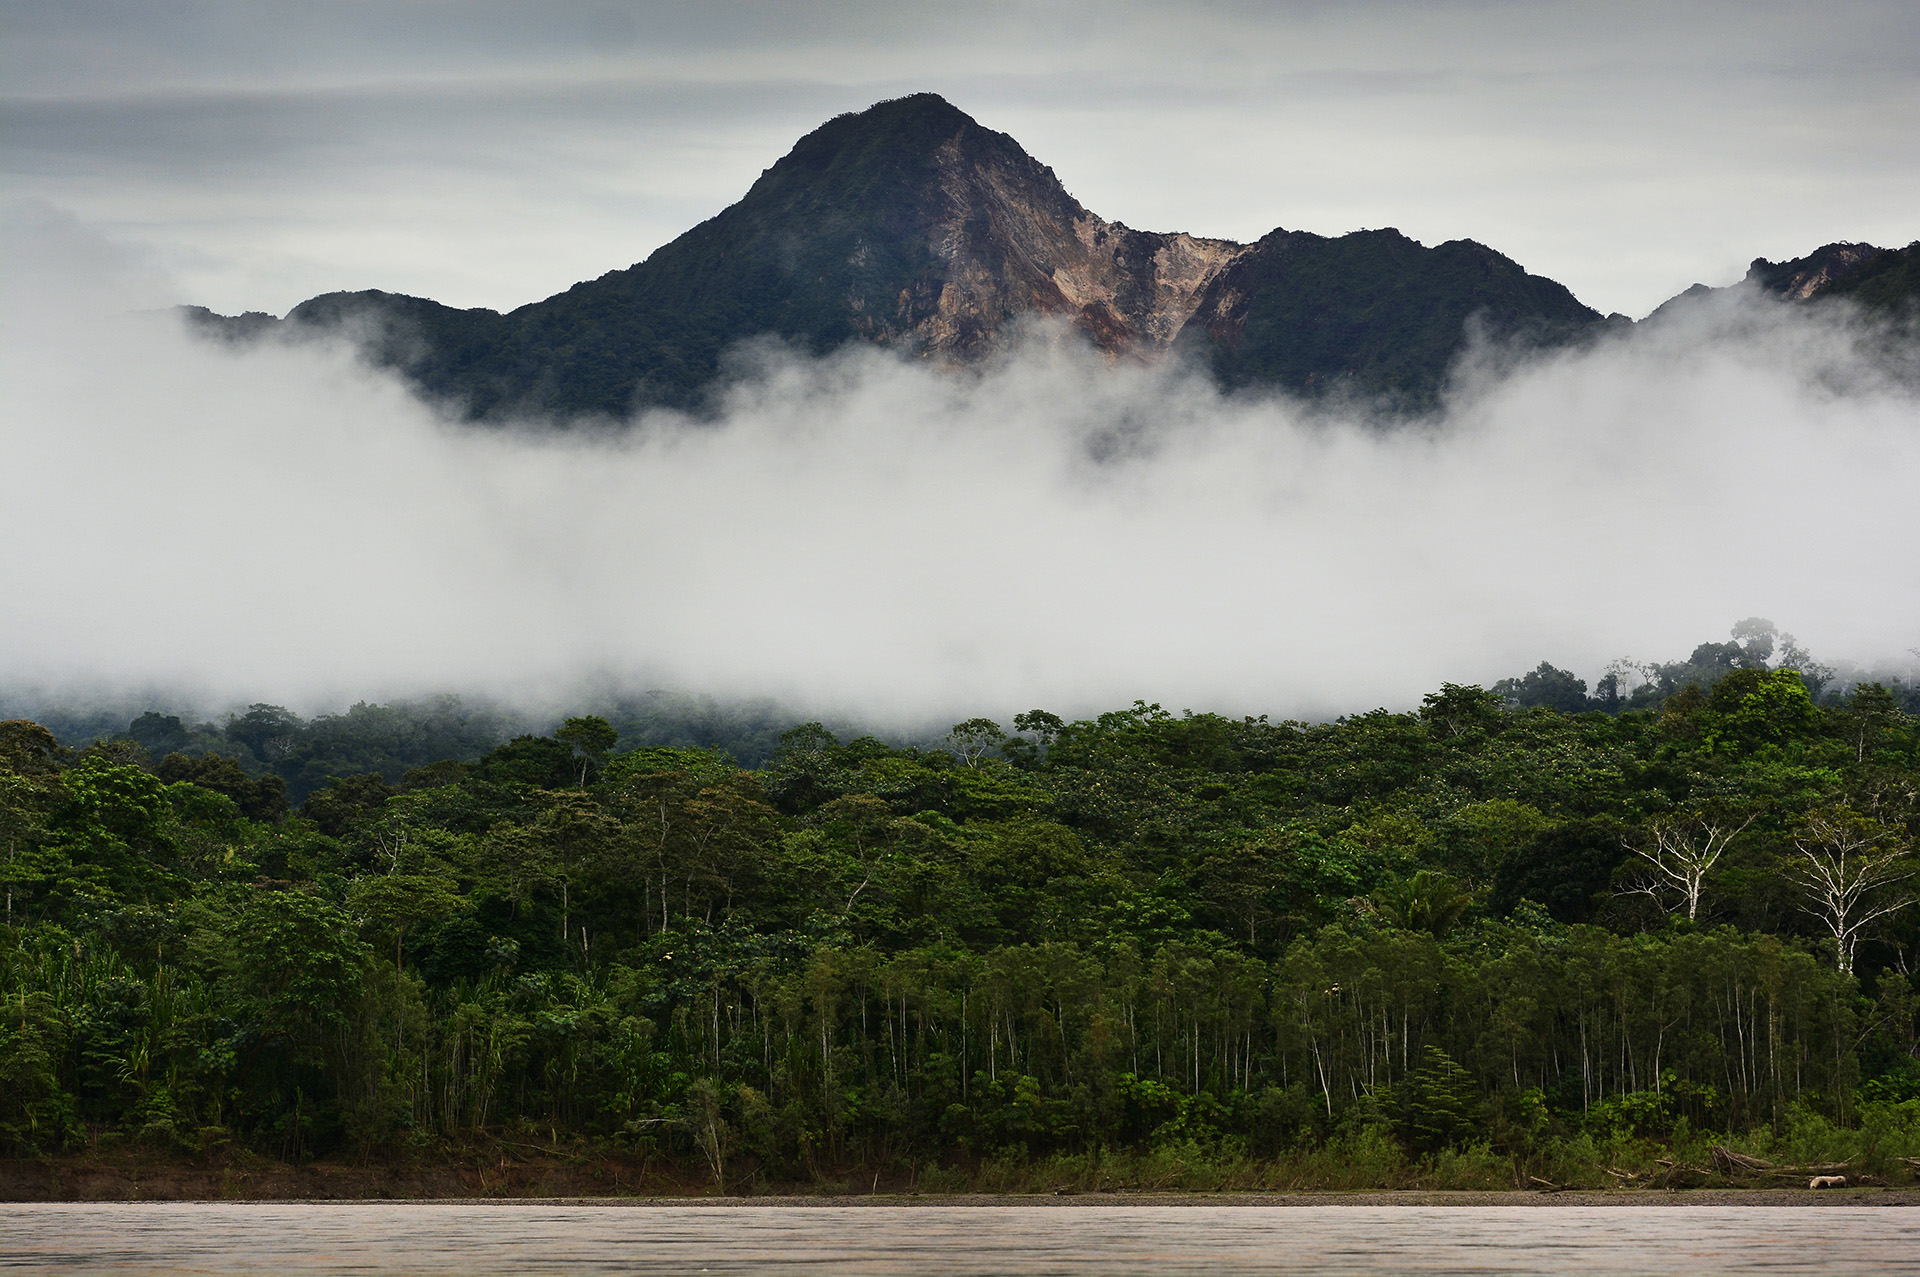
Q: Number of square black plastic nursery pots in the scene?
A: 0